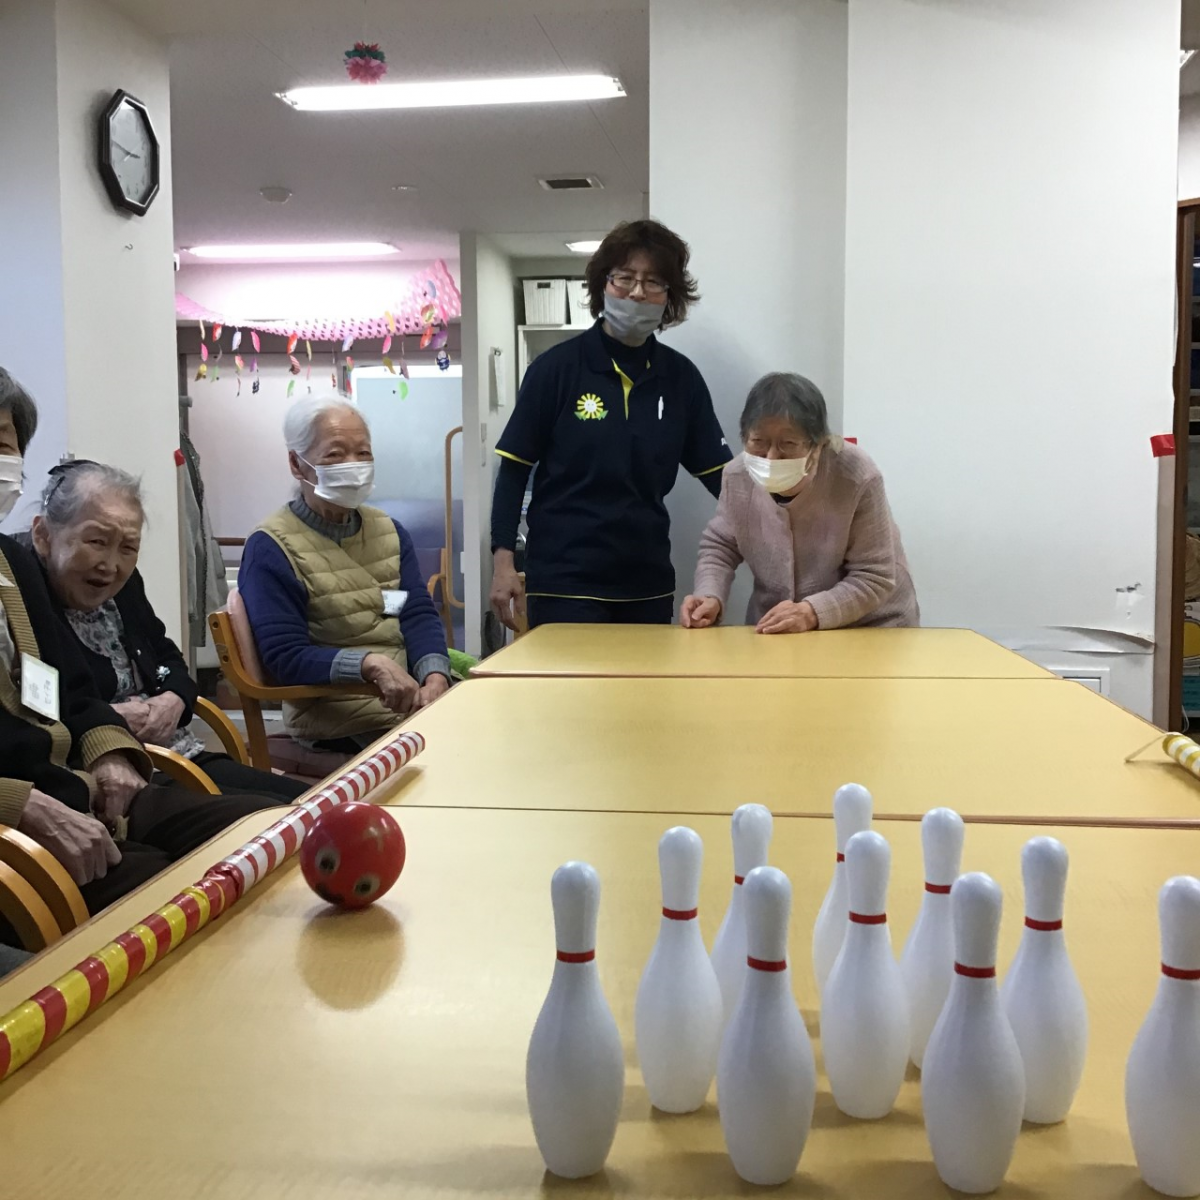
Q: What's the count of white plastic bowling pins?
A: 10